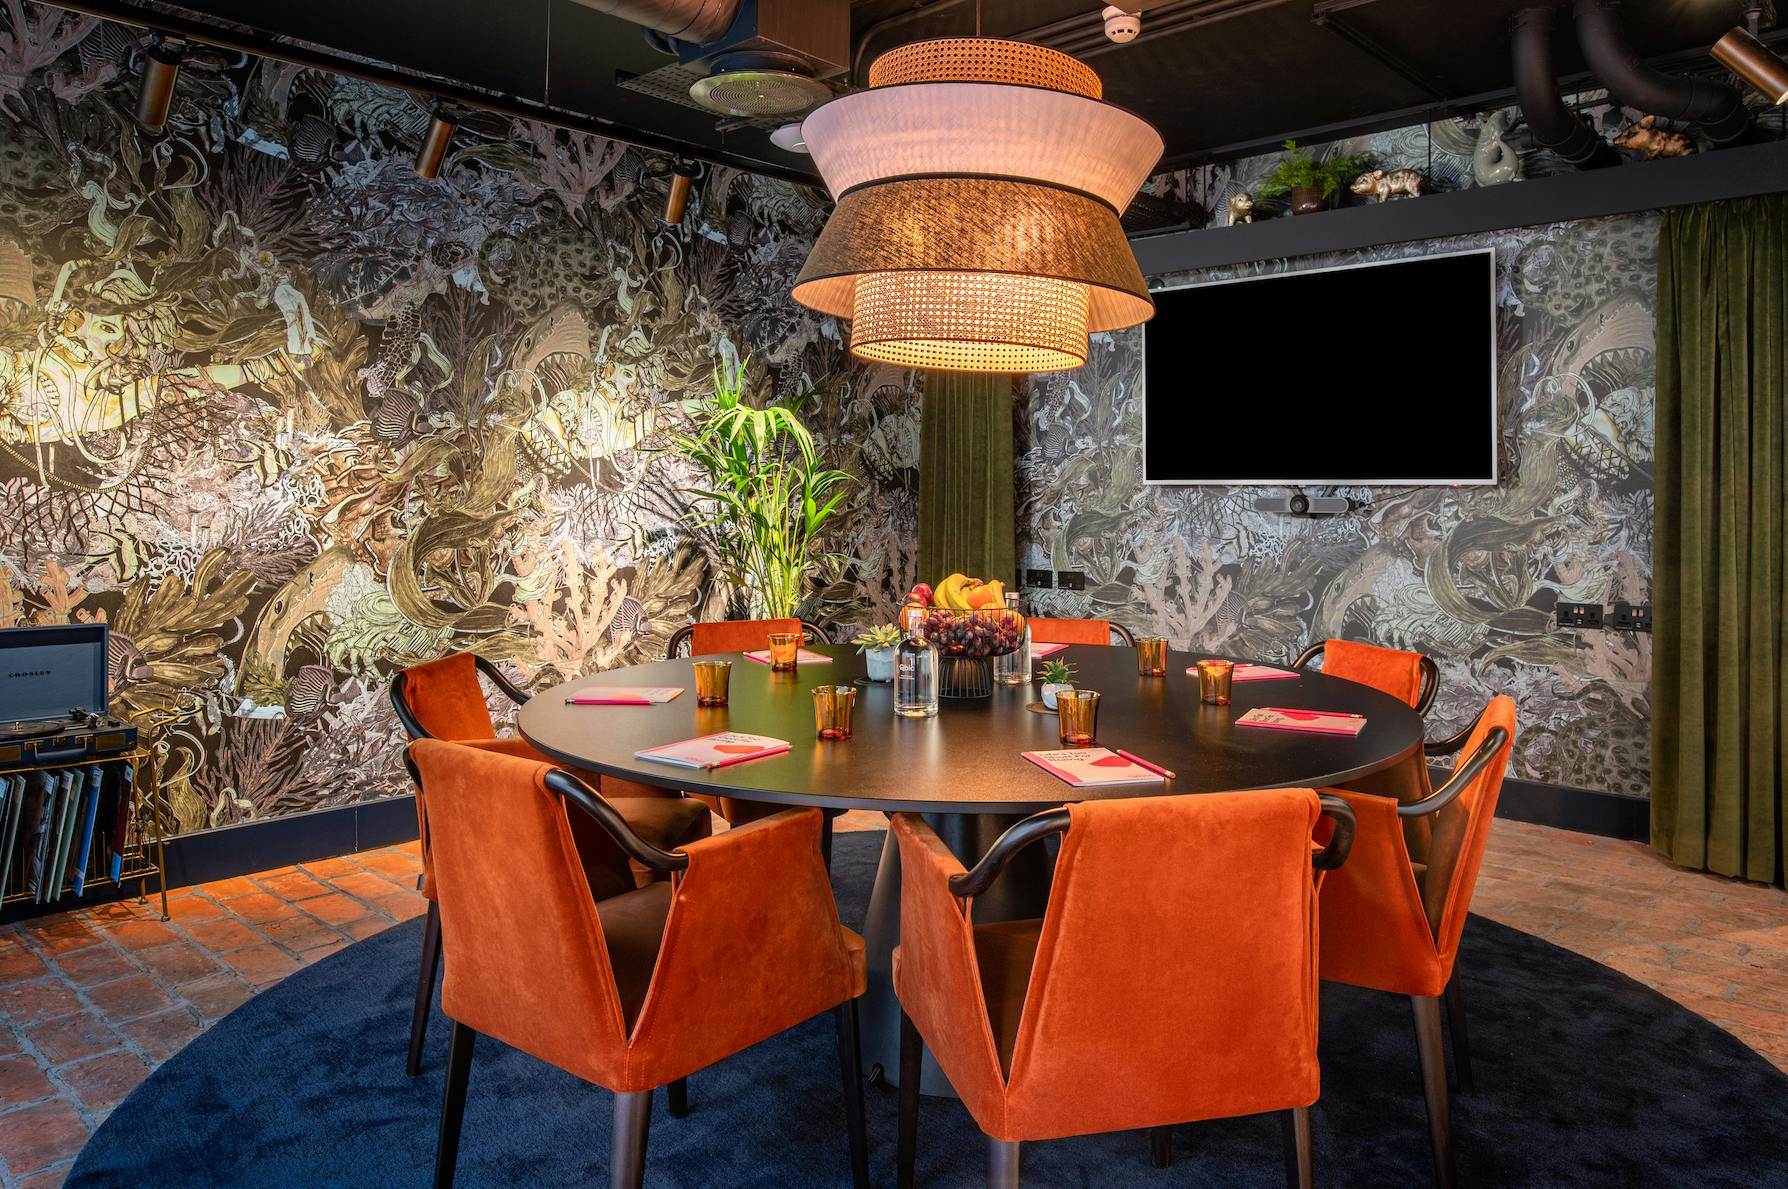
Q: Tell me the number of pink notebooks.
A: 7